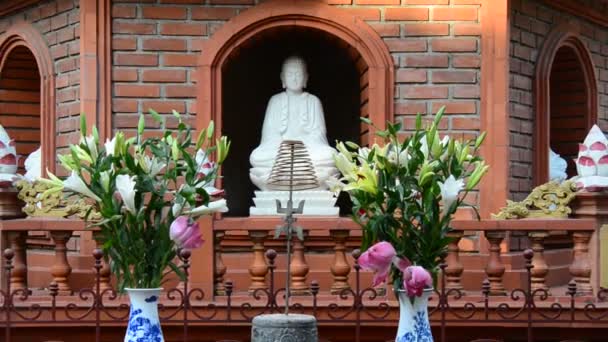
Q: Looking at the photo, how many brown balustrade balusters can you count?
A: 11